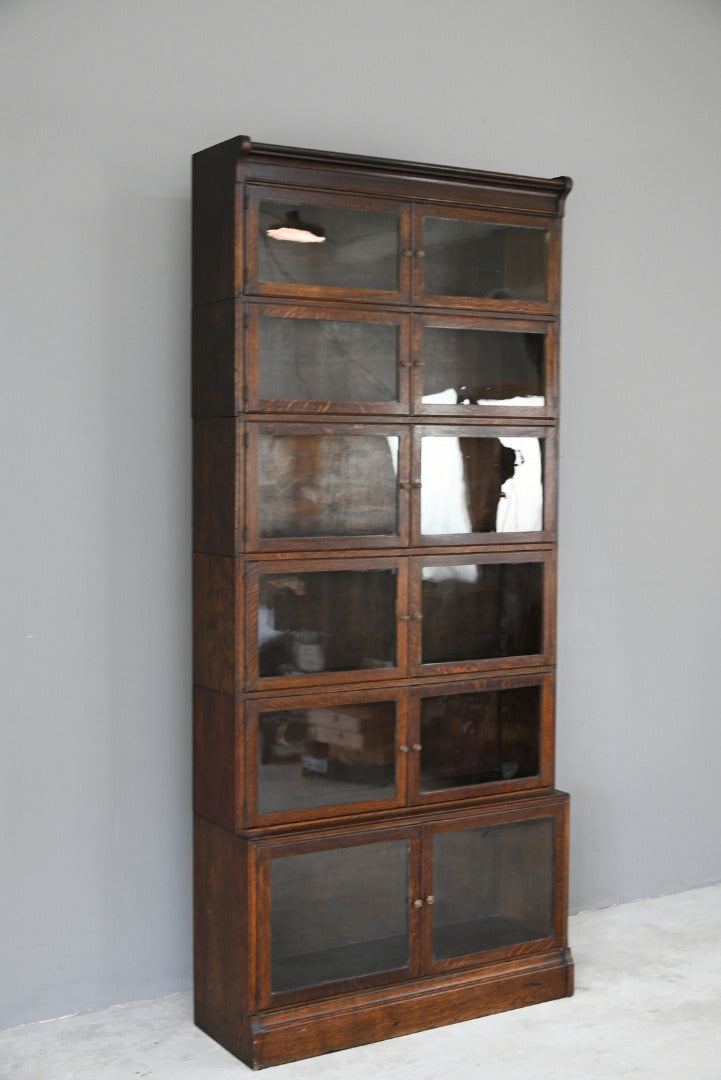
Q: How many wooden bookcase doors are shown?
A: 12